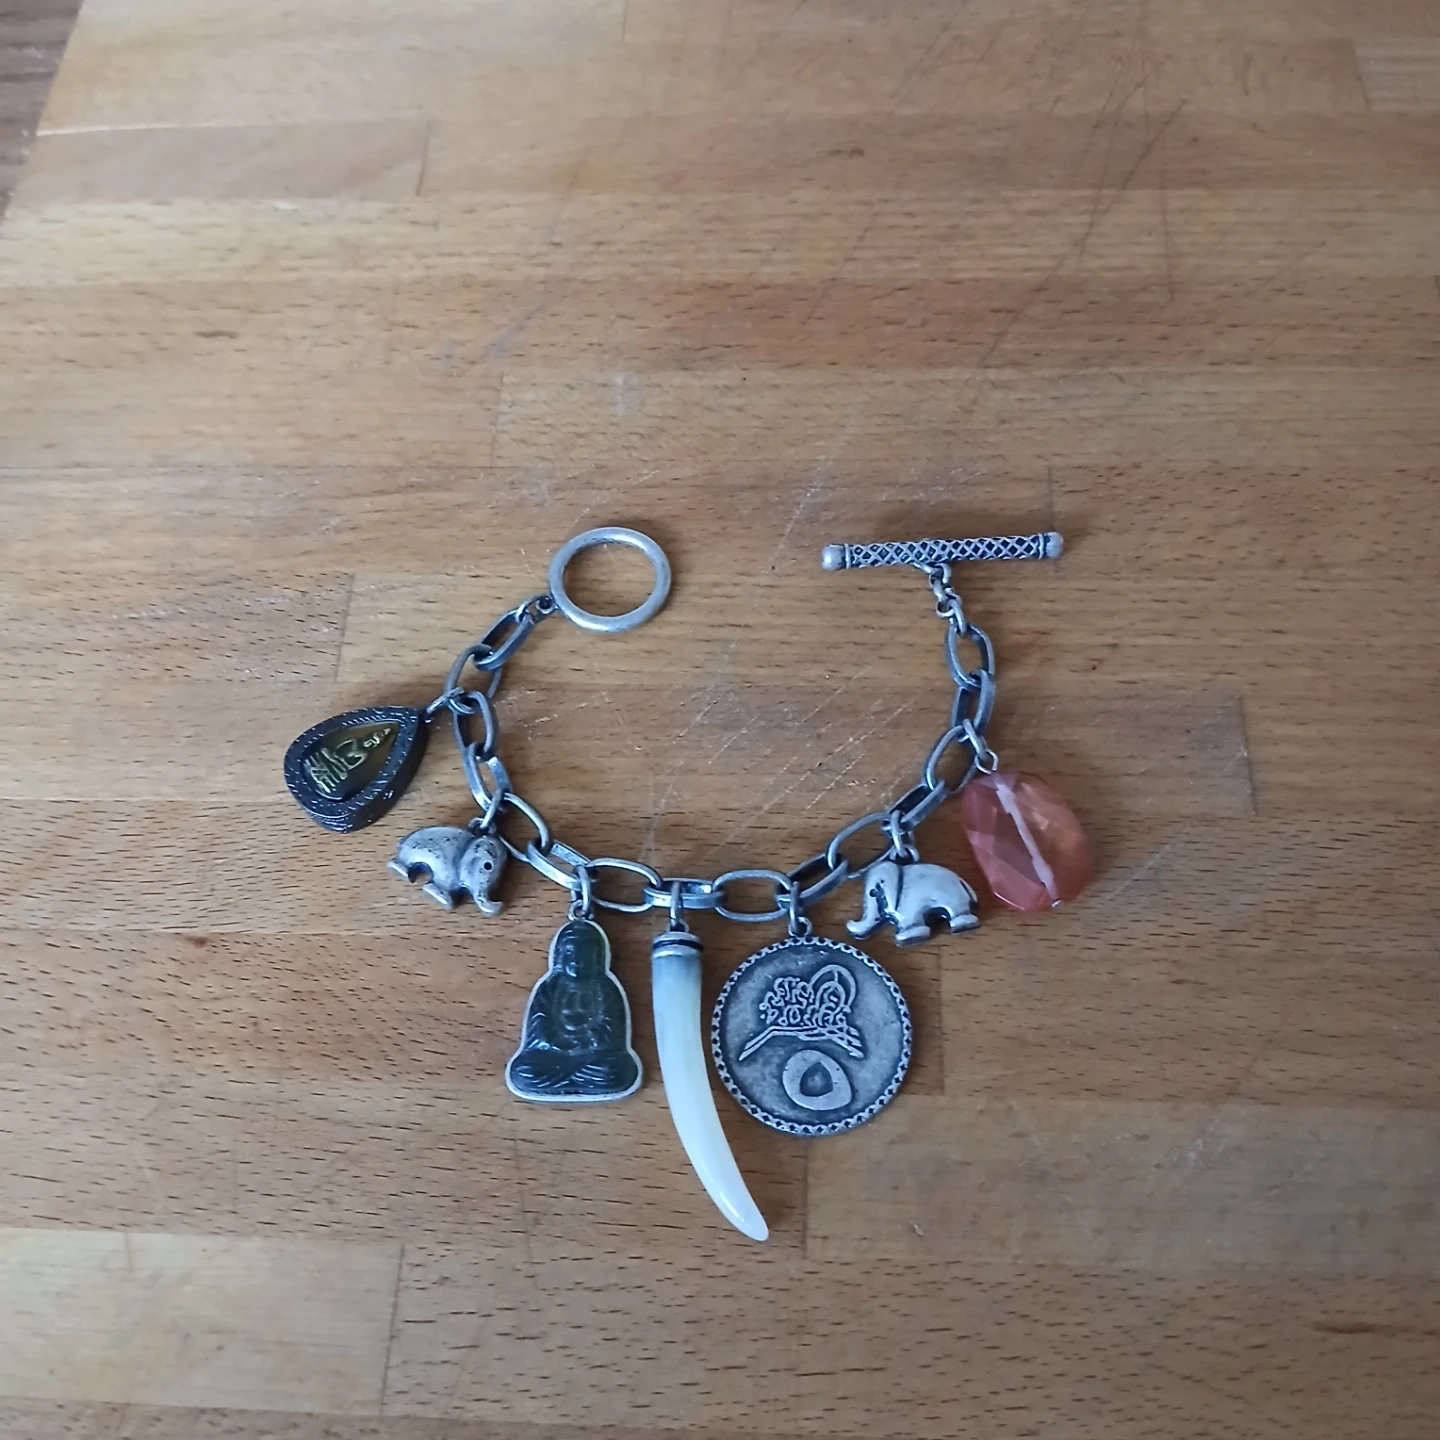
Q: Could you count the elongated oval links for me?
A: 15